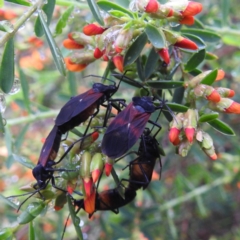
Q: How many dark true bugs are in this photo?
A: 5